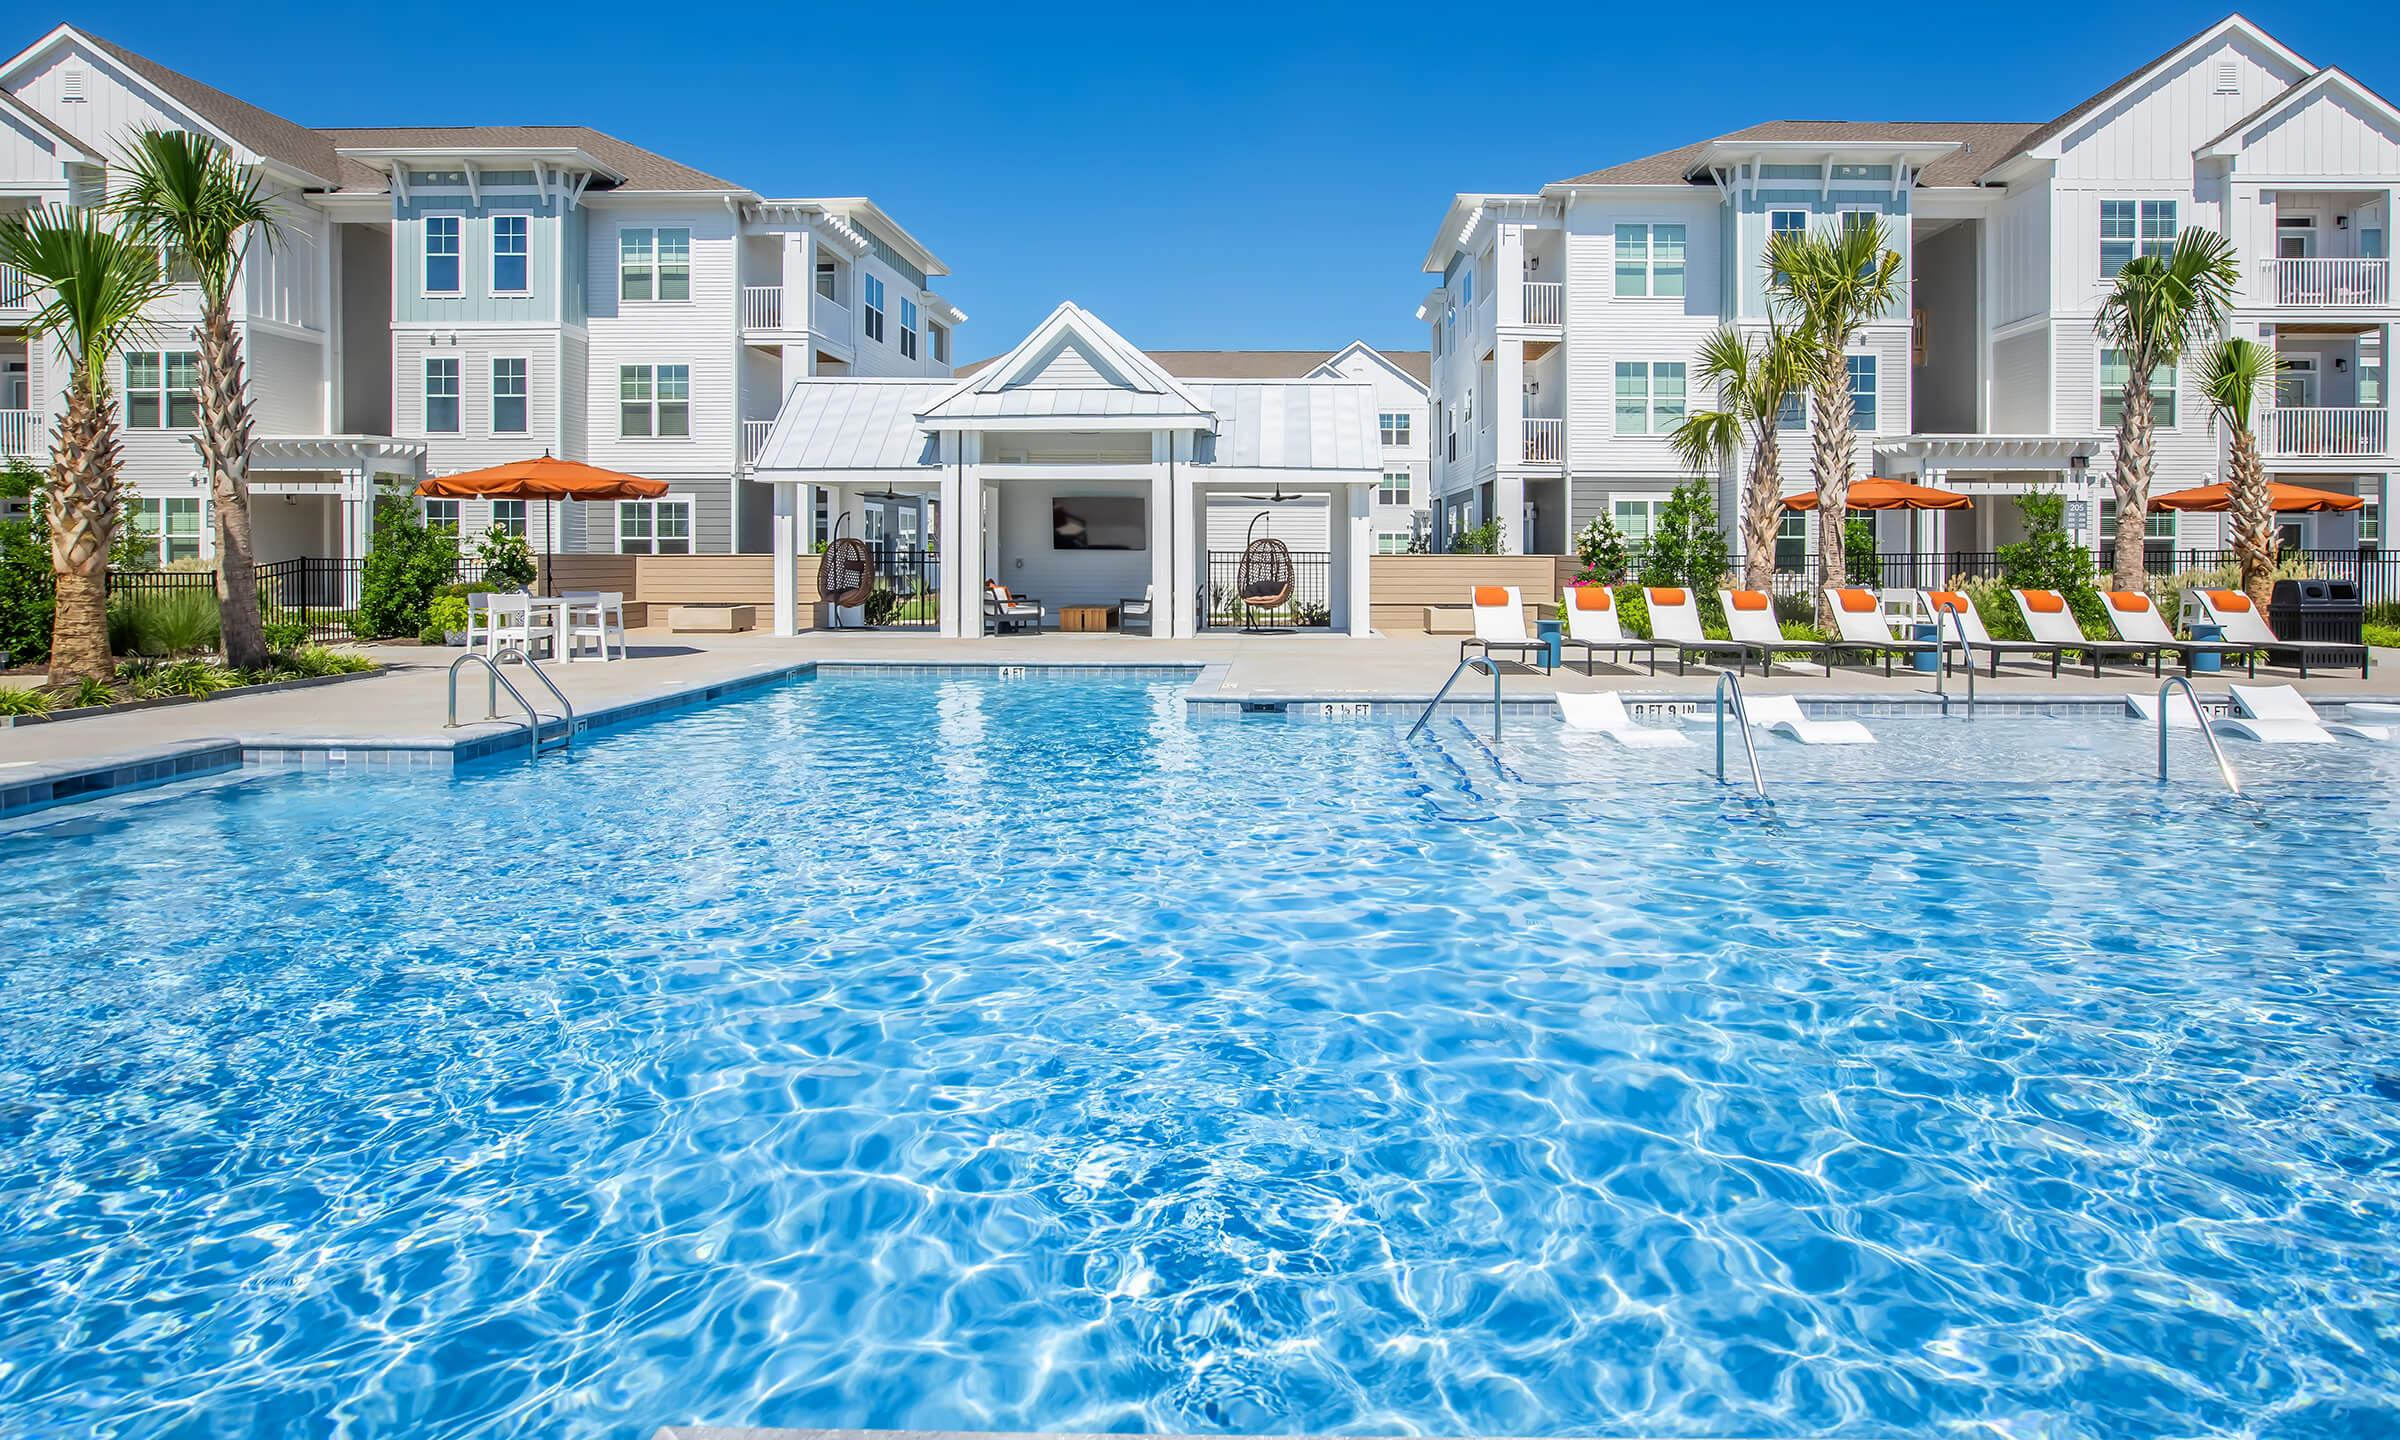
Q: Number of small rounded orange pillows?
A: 9